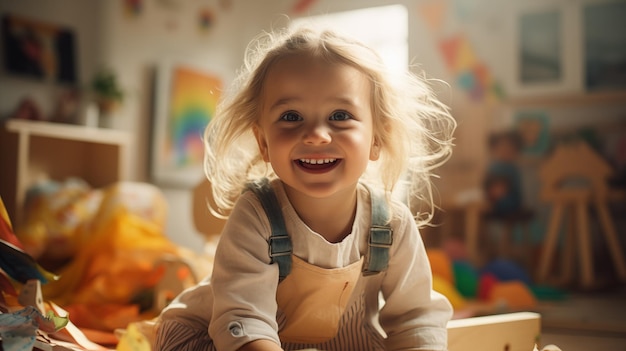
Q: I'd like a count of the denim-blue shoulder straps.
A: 2